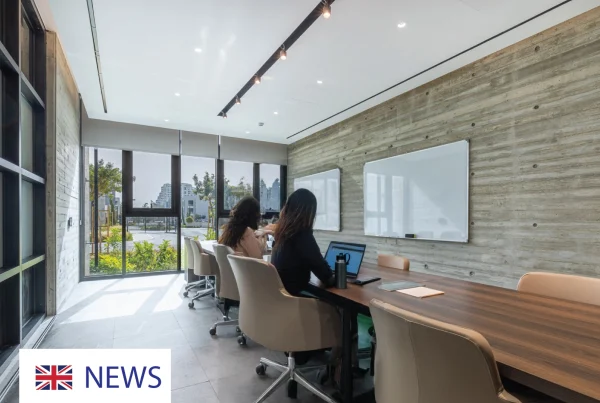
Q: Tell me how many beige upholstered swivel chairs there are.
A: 7